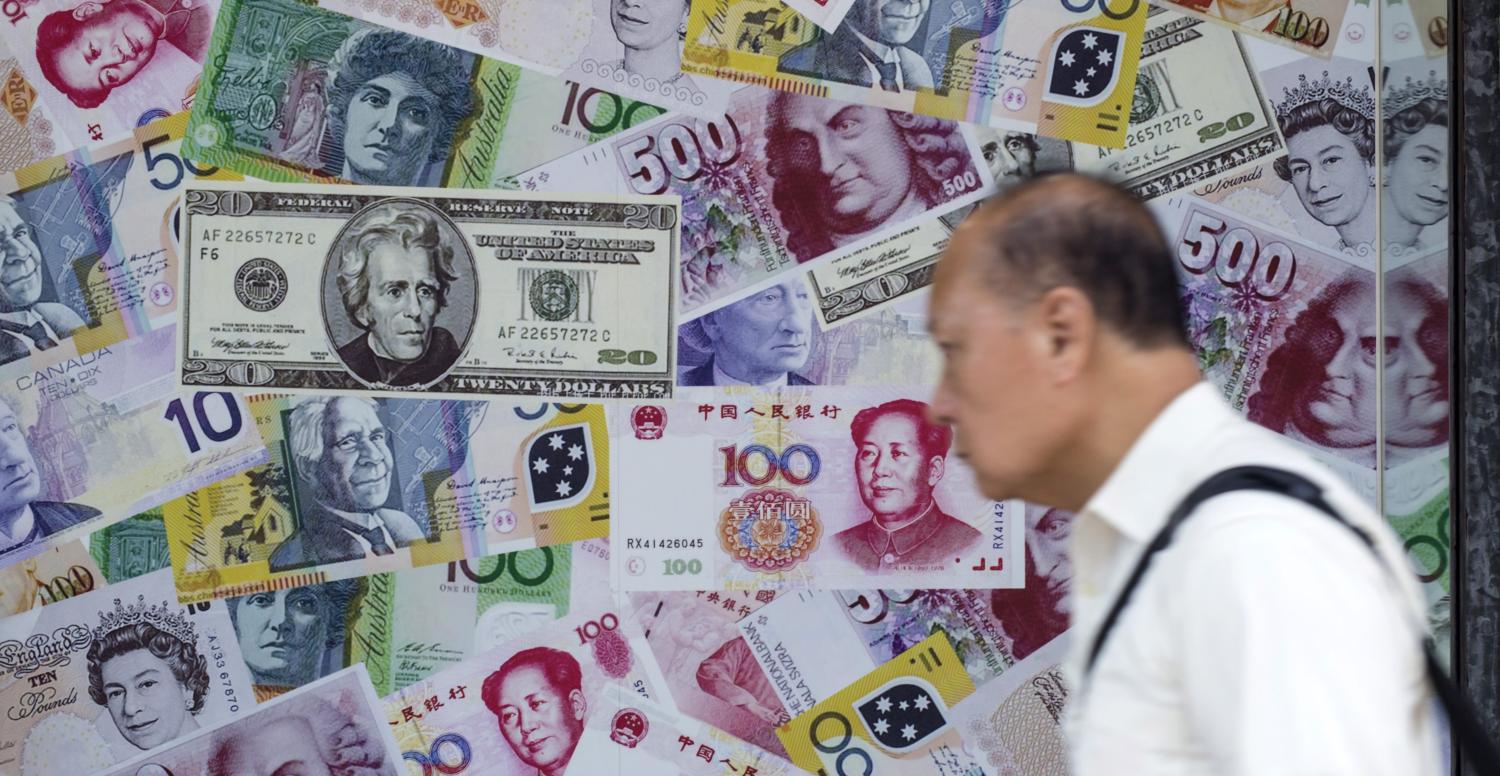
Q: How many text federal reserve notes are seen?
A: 1